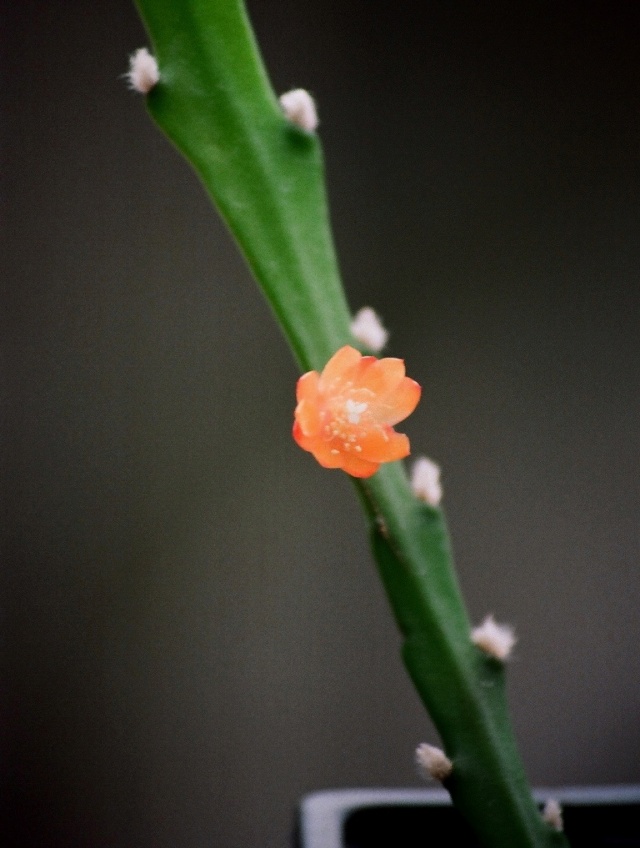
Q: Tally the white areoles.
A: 7